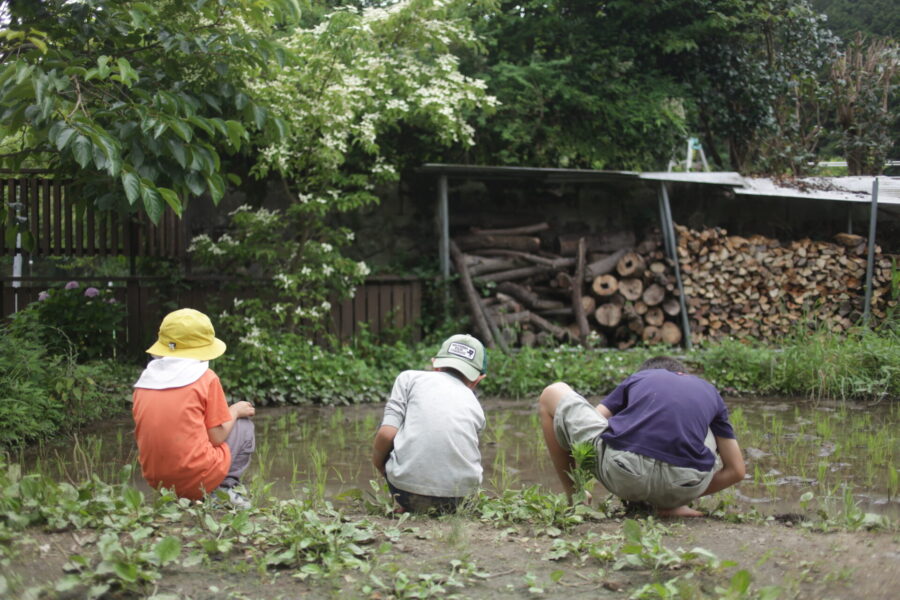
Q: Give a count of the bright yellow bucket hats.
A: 1